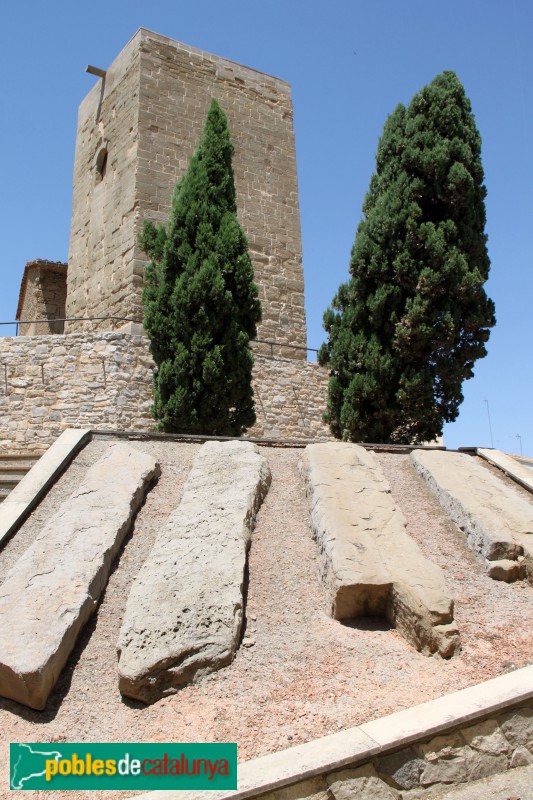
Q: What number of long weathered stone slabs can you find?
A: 4